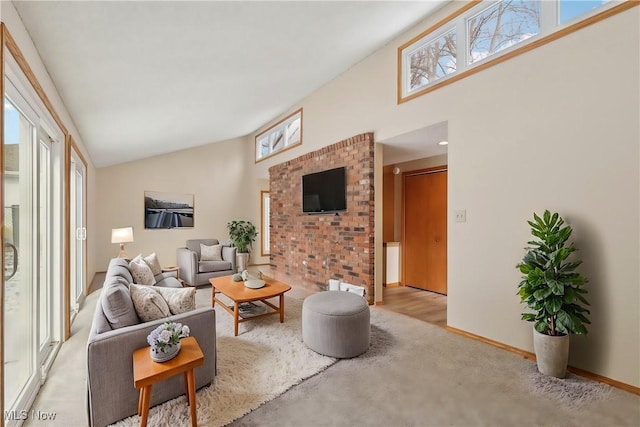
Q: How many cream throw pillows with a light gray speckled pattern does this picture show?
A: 5